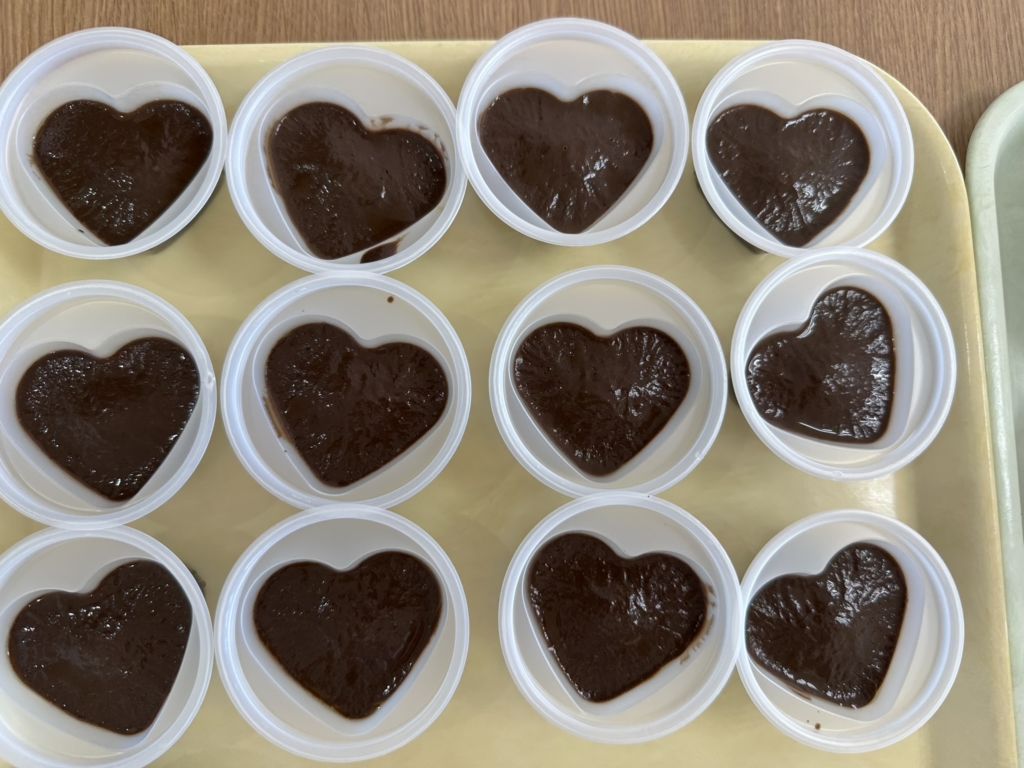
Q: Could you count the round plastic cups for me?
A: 12